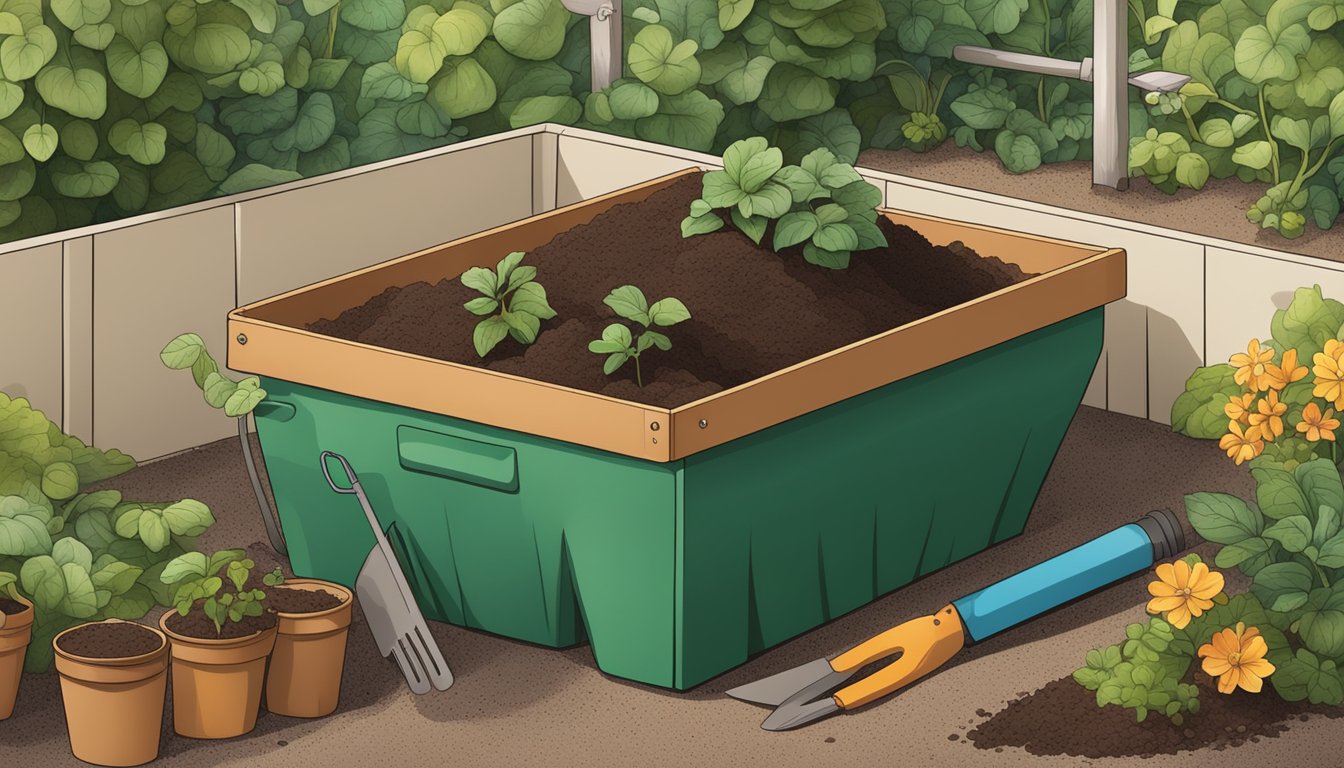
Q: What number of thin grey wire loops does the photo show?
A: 1